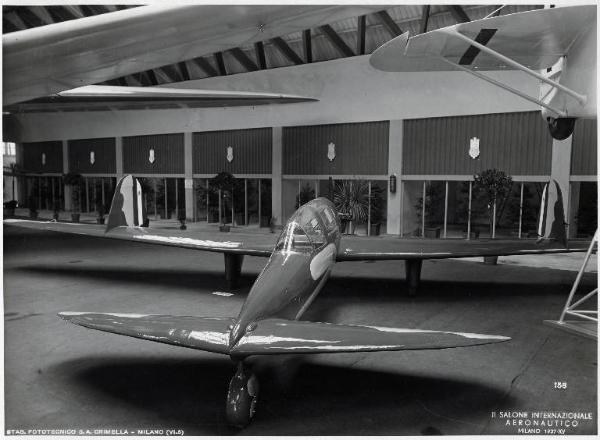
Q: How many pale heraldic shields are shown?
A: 6